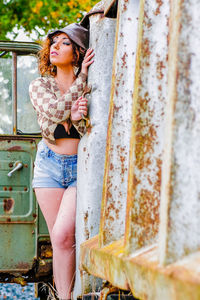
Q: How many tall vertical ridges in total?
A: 3